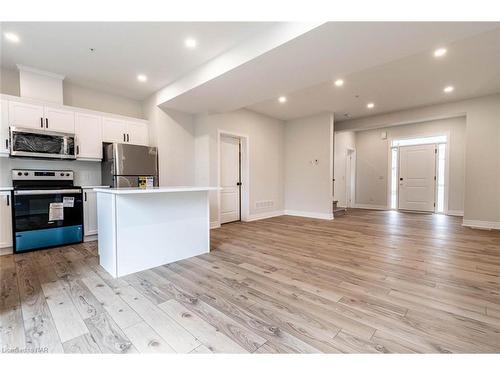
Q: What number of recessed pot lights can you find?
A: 8